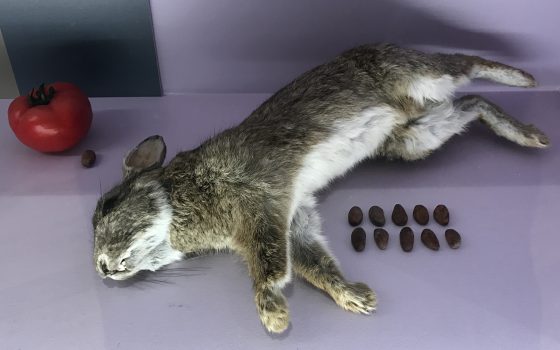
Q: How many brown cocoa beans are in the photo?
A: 11